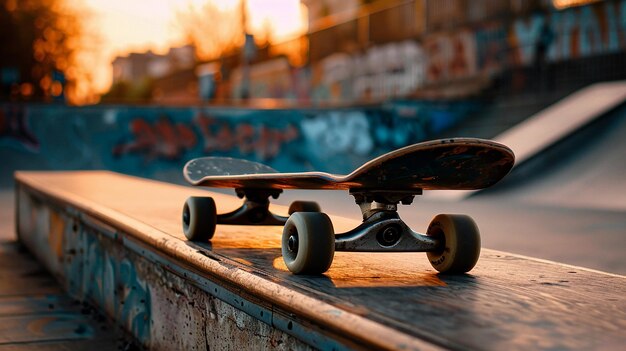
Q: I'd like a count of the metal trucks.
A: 2